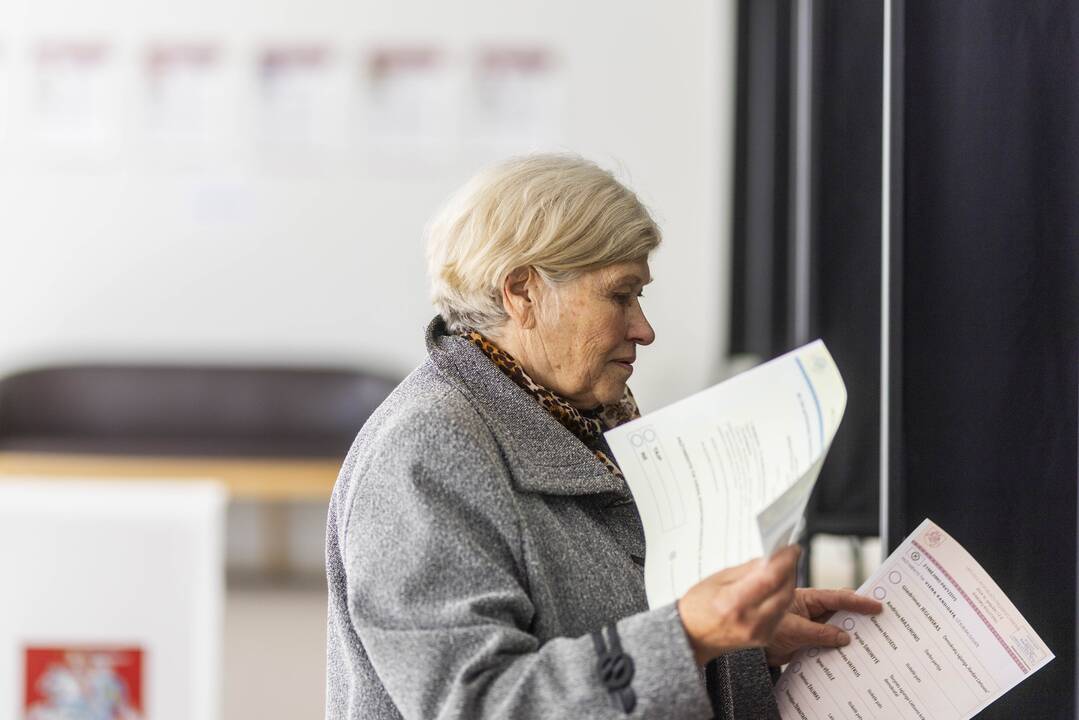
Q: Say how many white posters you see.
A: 5